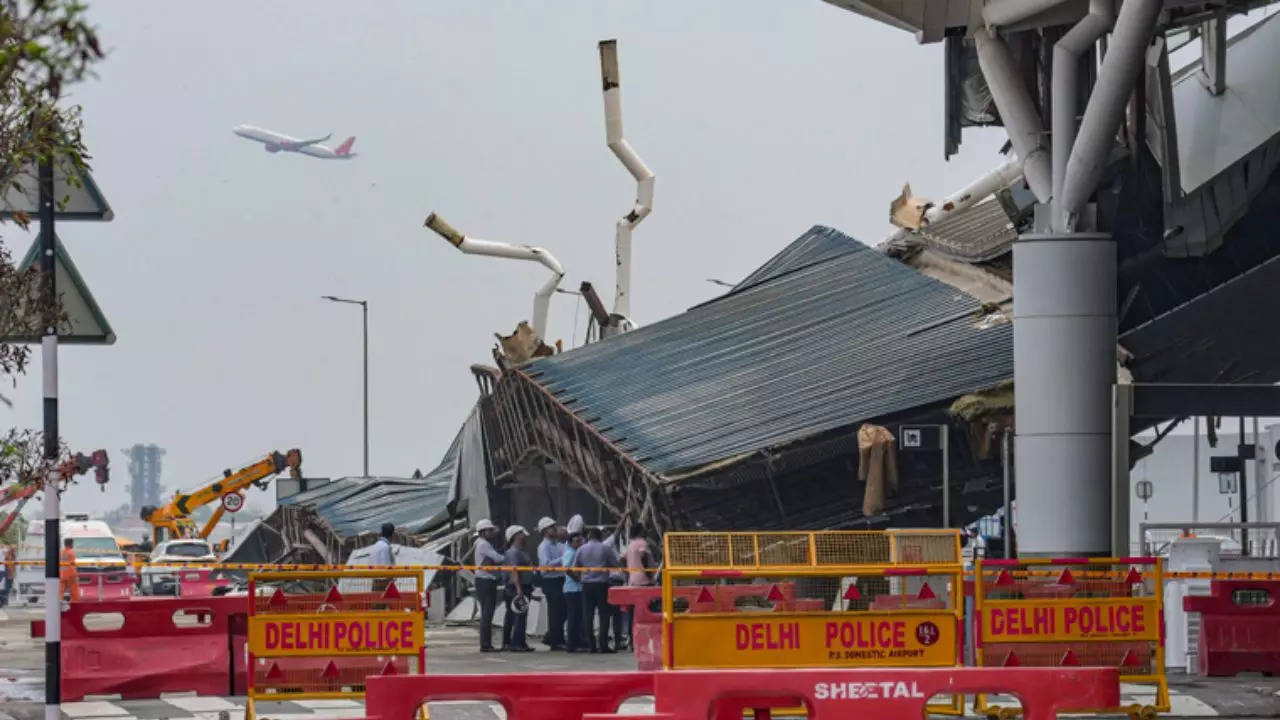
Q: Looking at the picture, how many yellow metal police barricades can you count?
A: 3